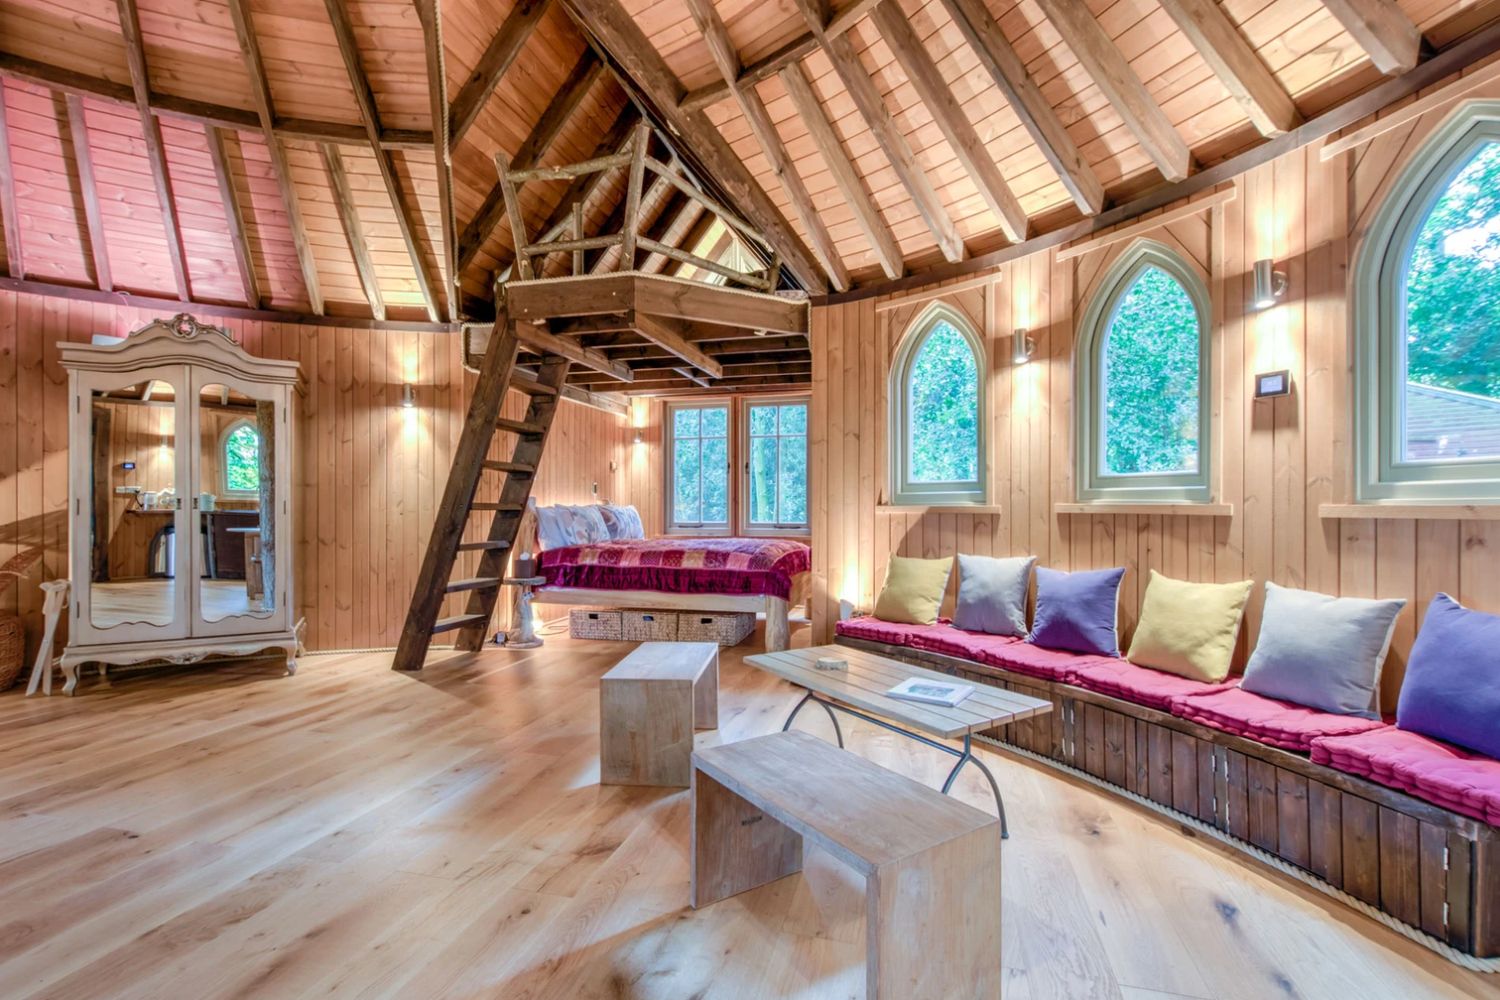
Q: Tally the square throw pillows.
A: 6